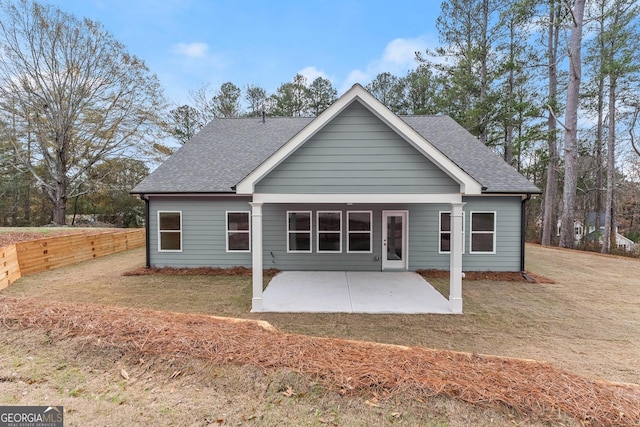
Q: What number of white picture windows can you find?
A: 7